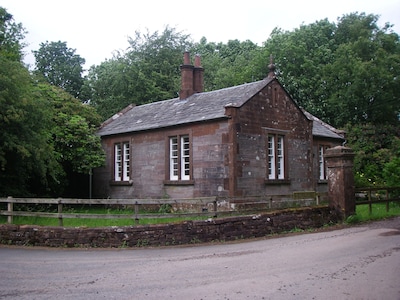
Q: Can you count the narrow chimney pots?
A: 2